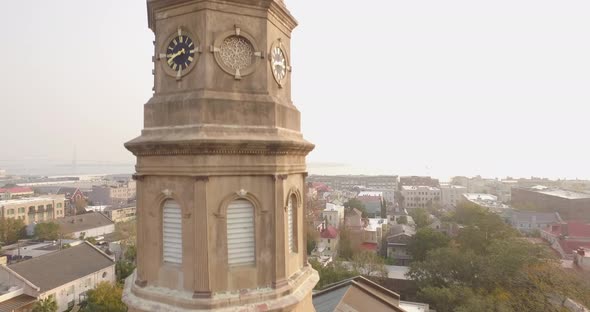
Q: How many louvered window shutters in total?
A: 3